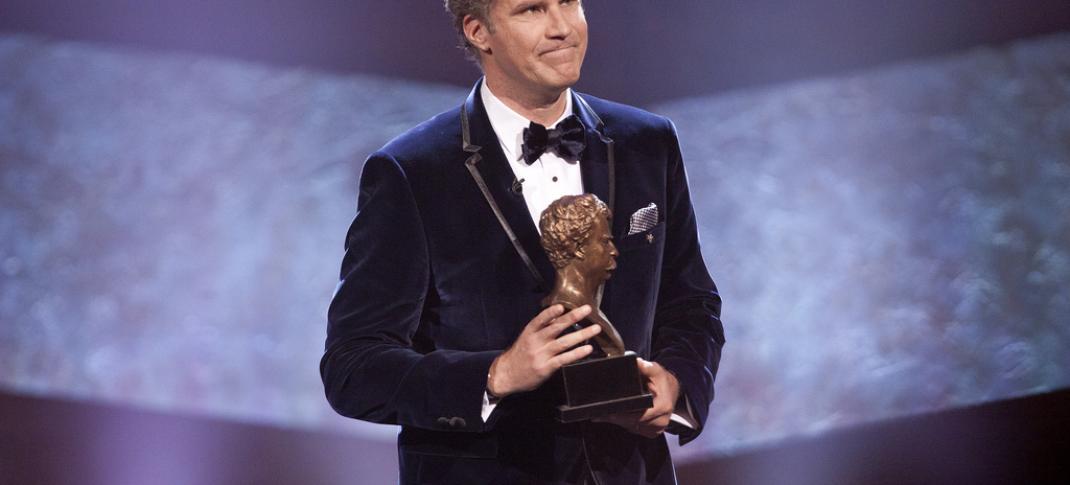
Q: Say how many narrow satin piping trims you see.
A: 2